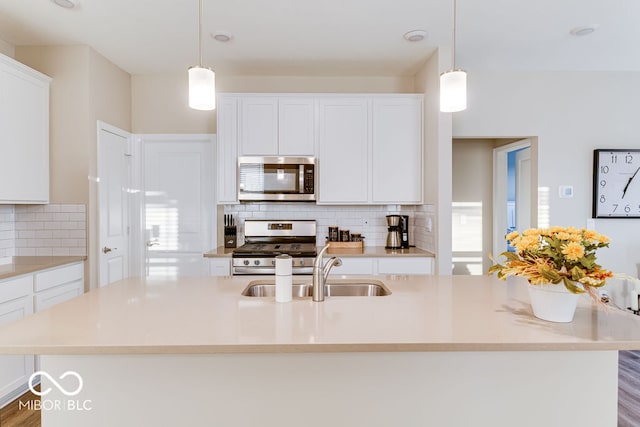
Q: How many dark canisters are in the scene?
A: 3